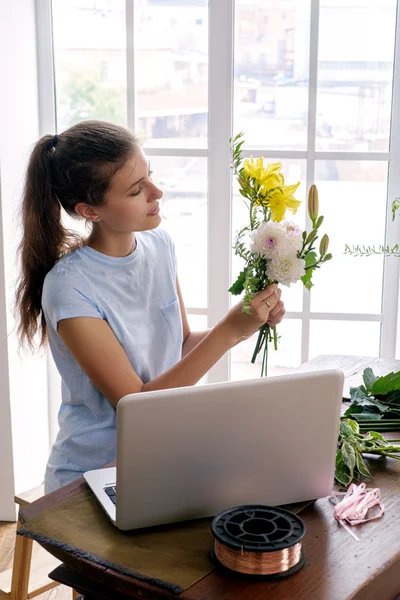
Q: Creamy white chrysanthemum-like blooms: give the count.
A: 3